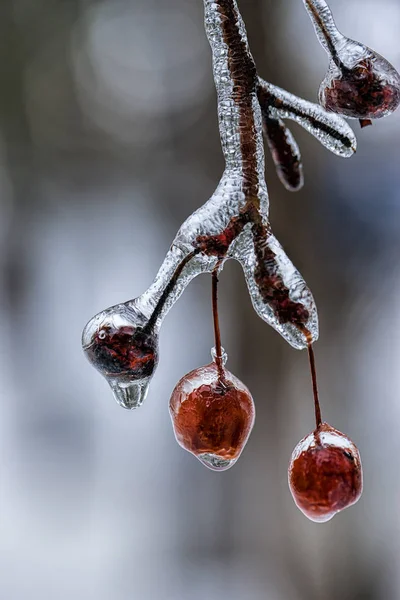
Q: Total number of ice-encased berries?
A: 4